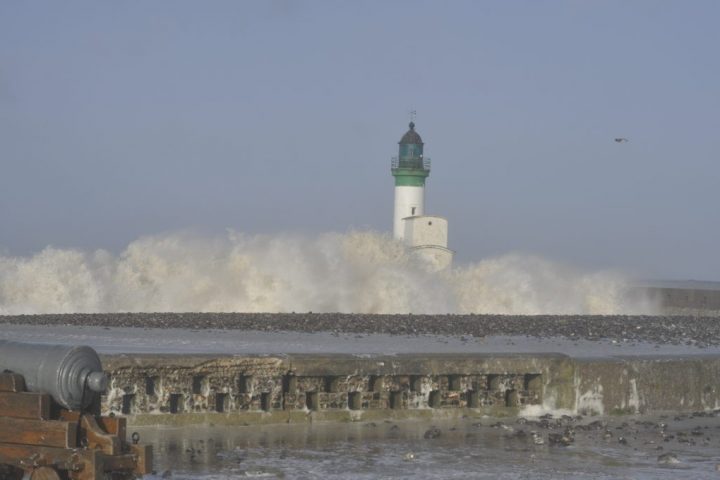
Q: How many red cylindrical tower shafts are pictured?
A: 0